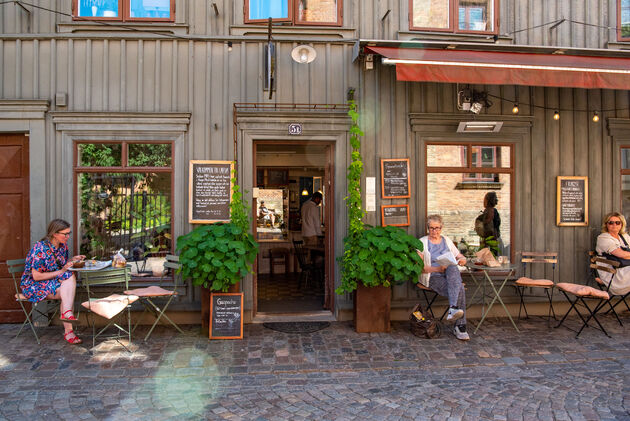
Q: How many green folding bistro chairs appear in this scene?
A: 3